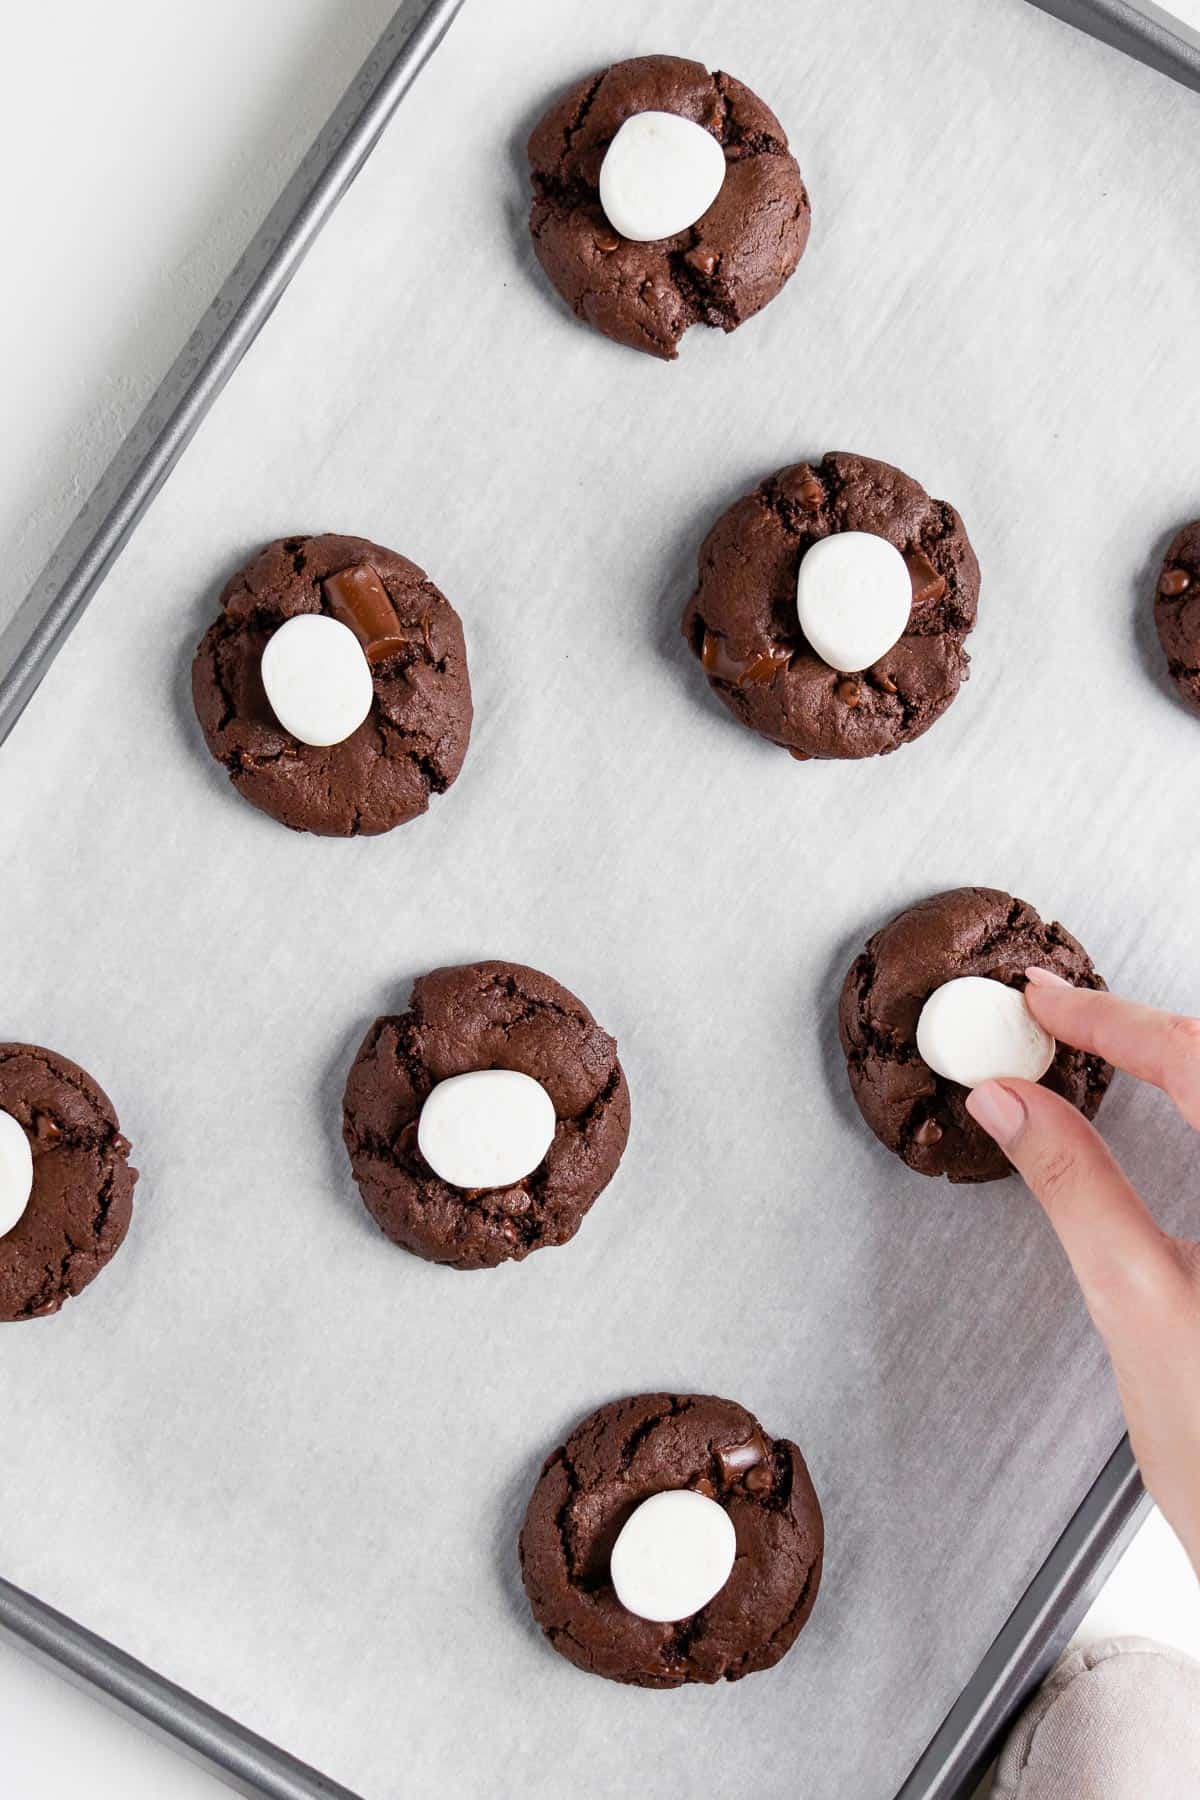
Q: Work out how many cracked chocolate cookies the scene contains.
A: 8